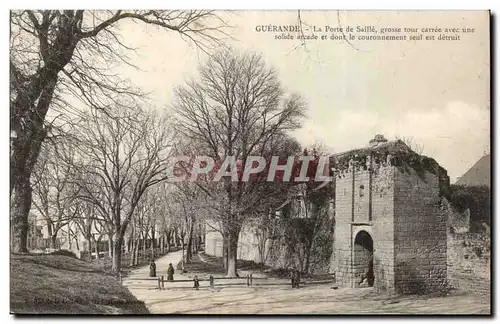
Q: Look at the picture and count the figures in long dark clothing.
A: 2